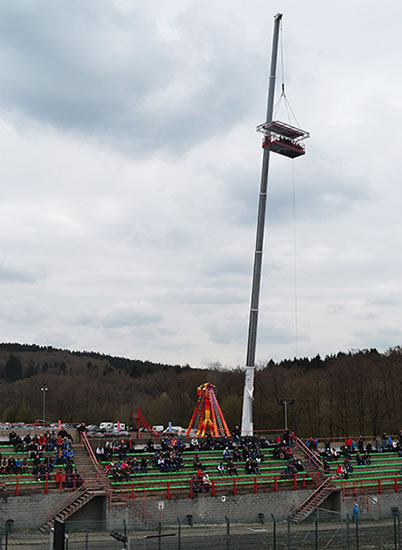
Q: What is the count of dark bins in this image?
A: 4